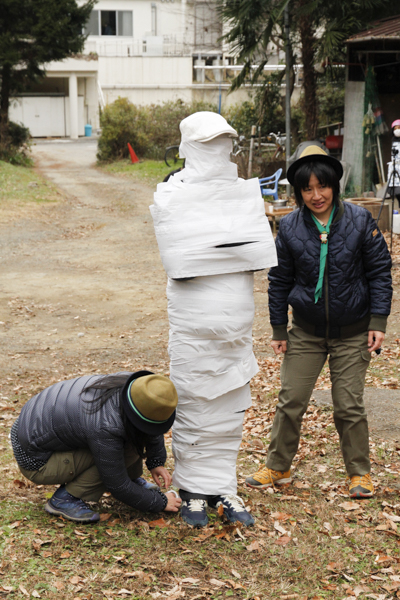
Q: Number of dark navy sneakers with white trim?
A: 2